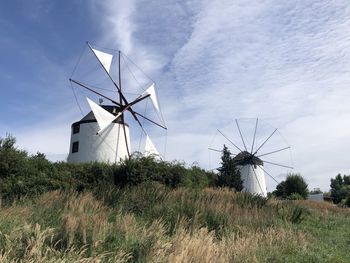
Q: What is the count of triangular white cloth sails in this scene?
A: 4